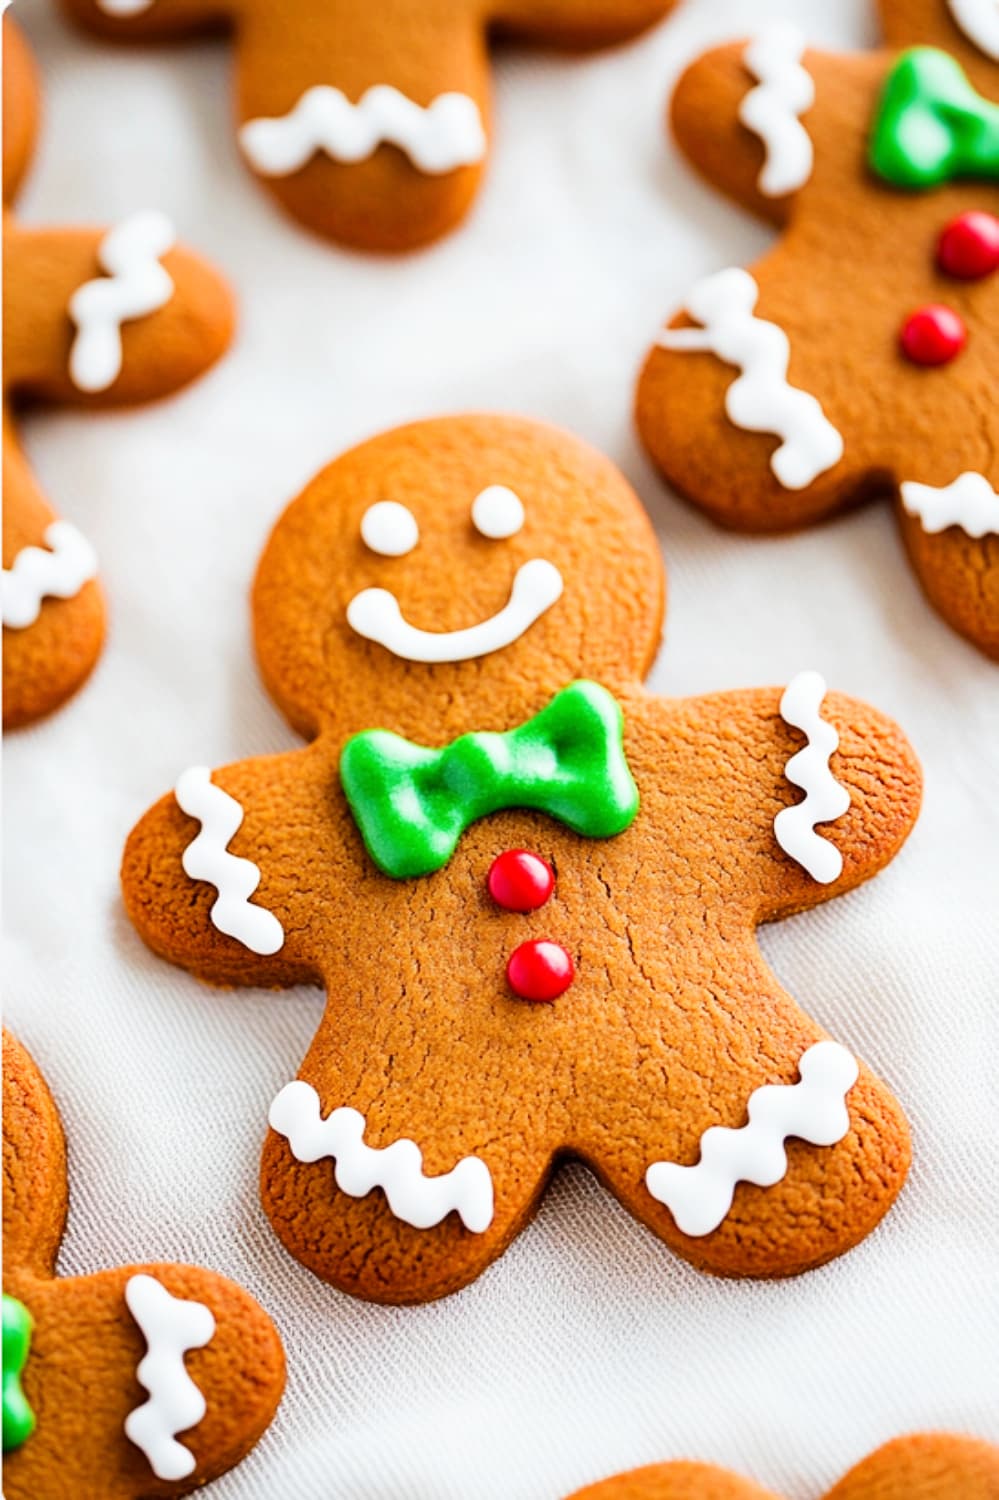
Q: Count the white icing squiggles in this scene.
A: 11